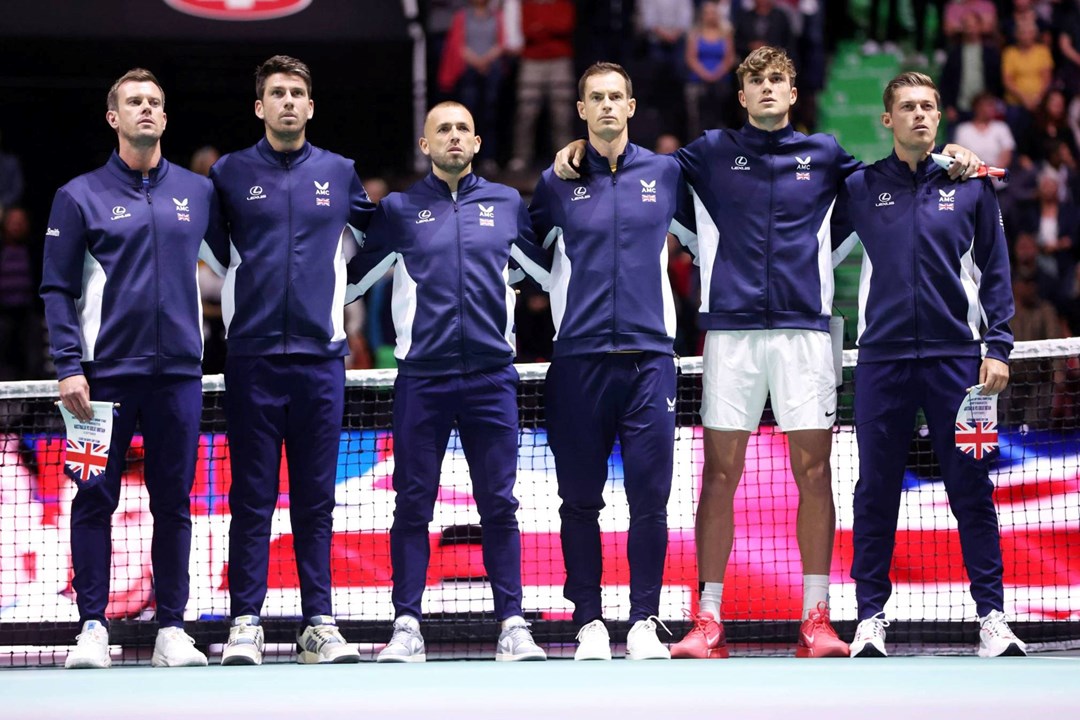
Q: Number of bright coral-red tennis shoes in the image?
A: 2